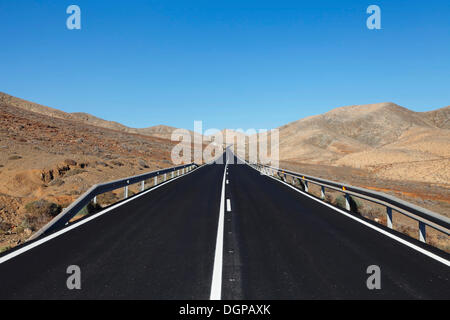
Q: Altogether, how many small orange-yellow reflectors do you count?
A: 3